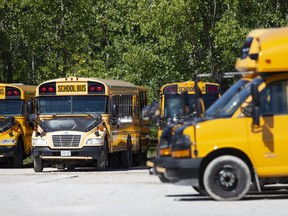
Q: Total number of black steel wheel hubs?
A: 1